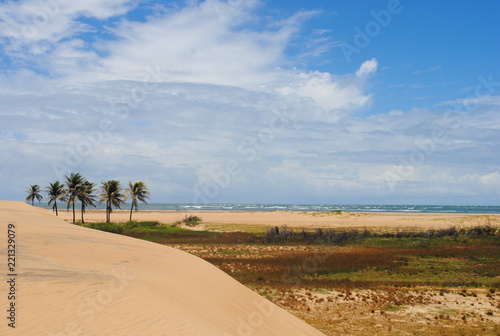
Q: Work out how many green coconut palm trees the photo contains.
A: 6